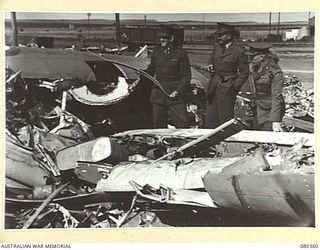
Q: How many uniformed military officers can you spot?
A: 3